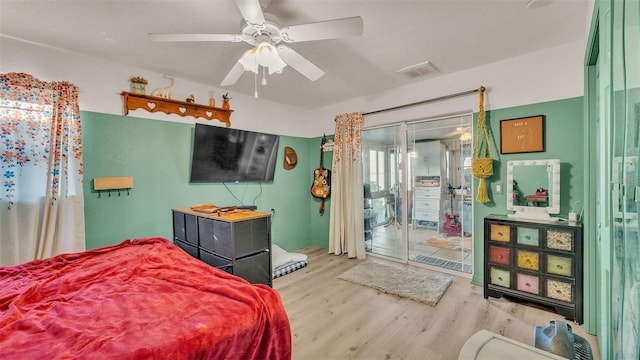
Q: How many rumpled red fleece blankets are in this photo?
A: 1